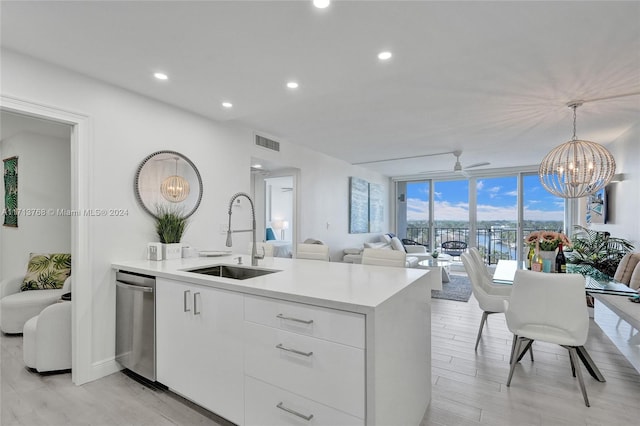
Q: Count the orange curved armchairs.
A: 0